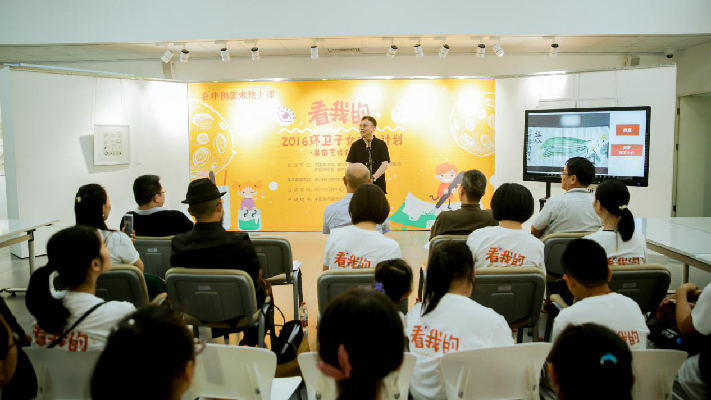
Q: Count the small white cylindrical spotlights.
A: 11